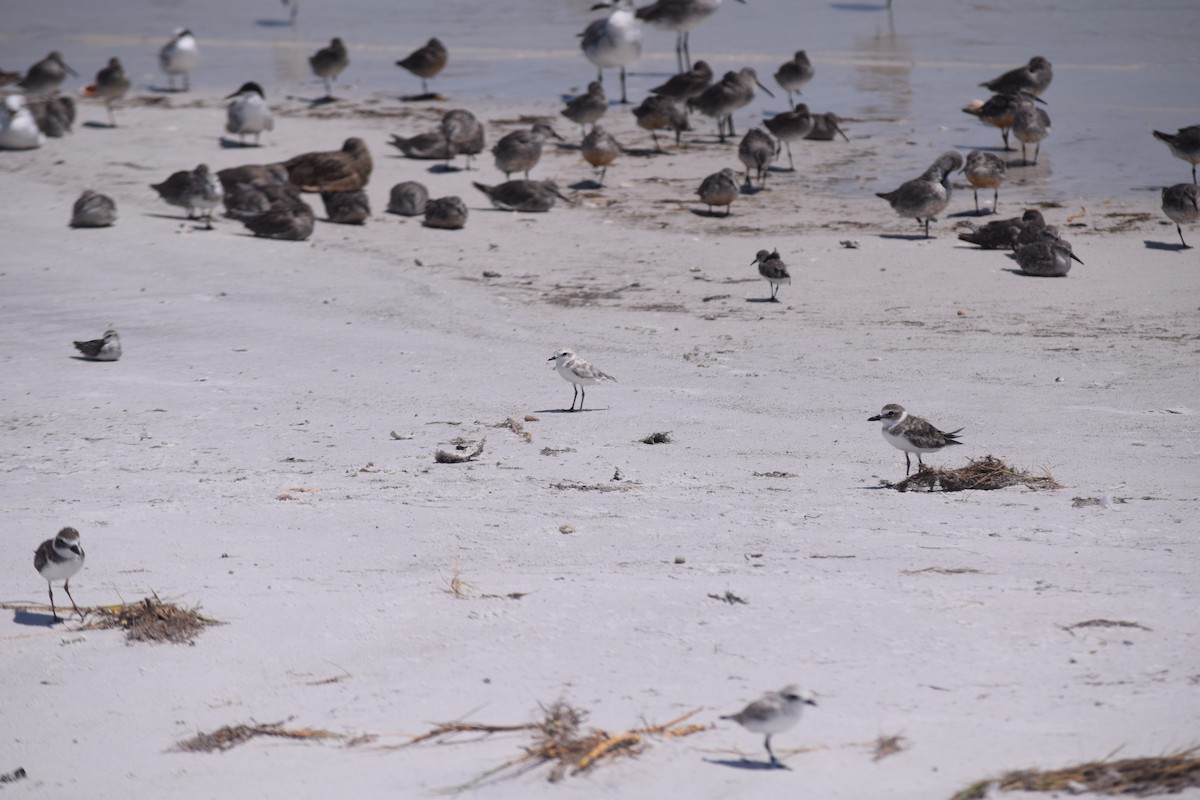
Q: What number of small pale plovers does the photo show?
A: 2